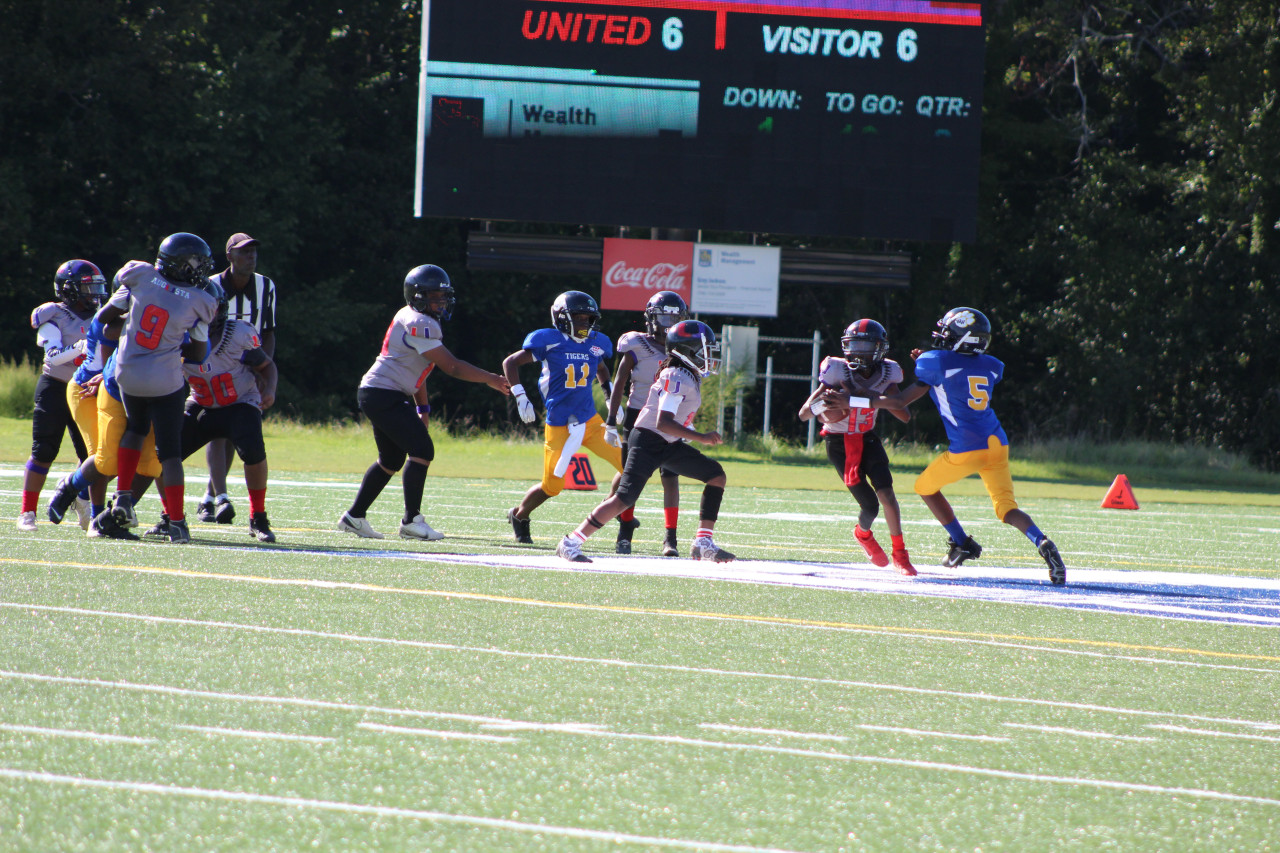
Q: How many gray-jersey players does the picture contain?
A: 7